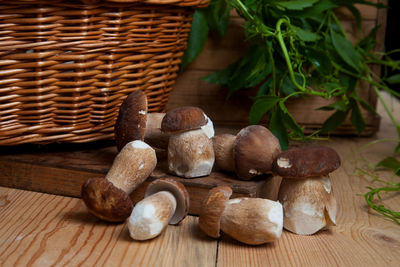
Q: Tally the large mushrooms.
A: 7